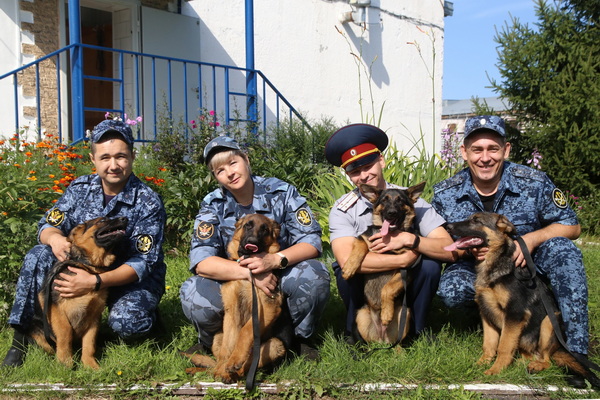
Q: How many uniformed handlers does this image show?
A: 4